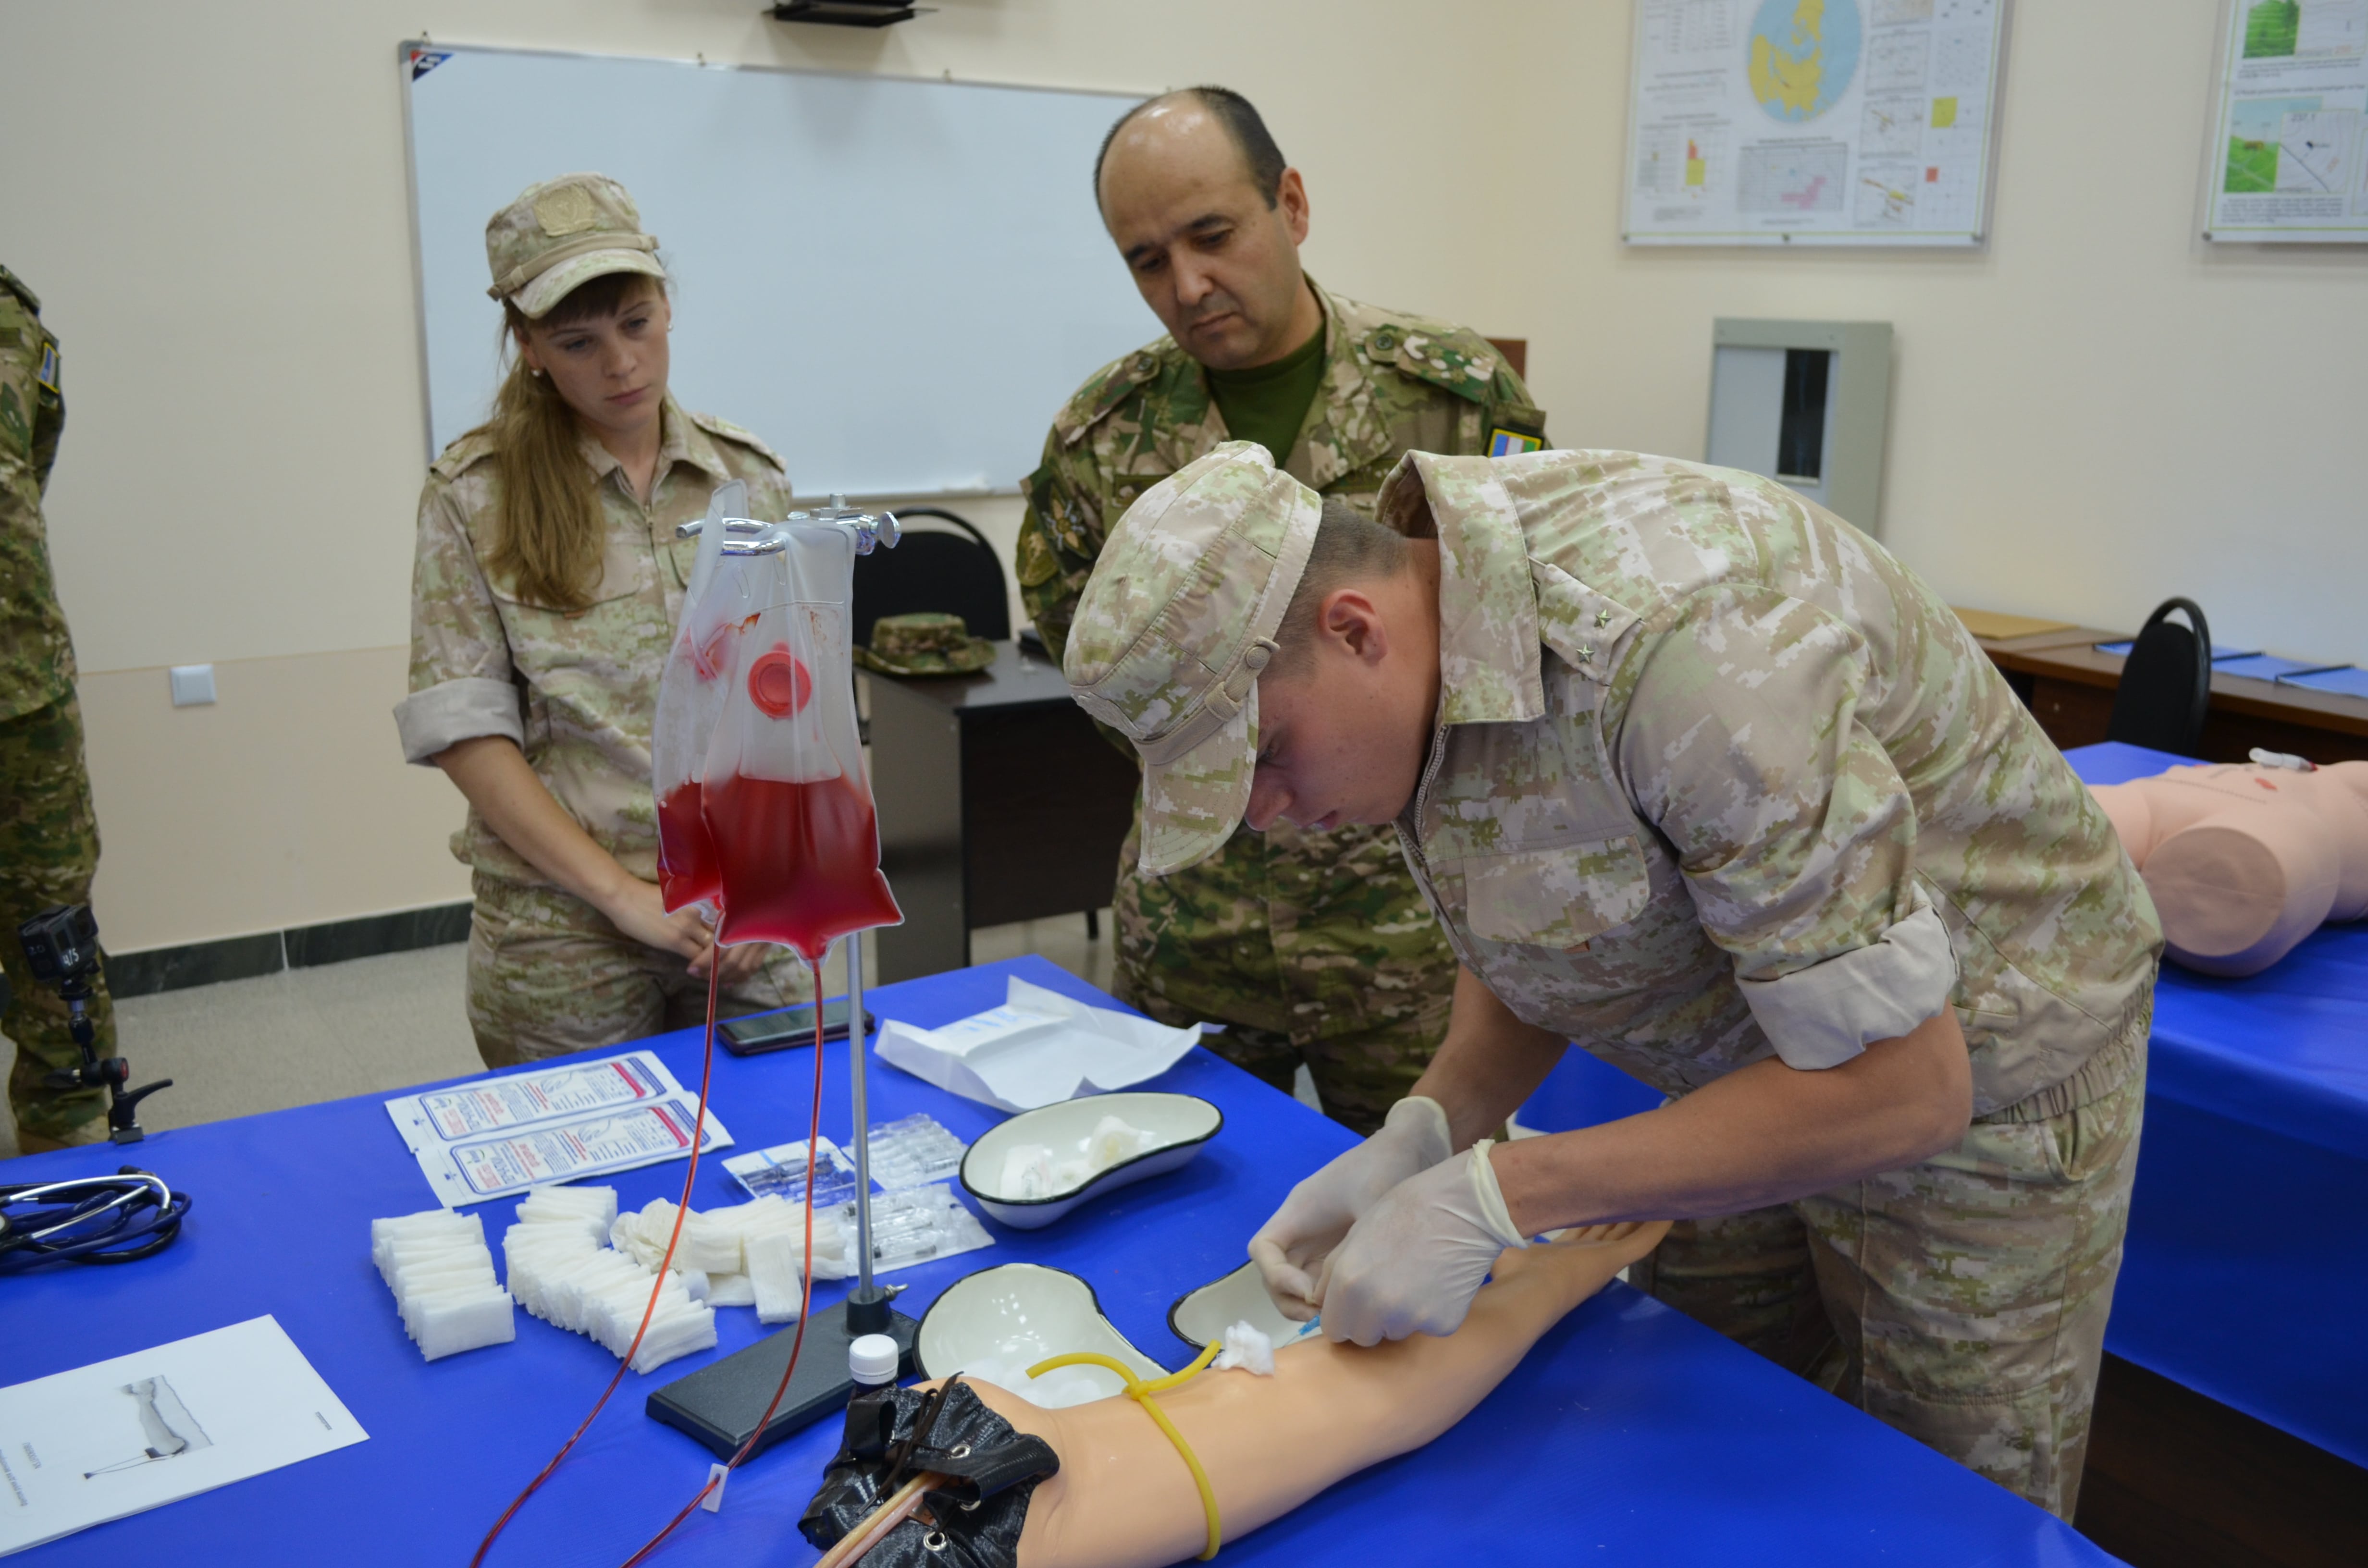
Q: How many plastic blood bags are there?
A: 2